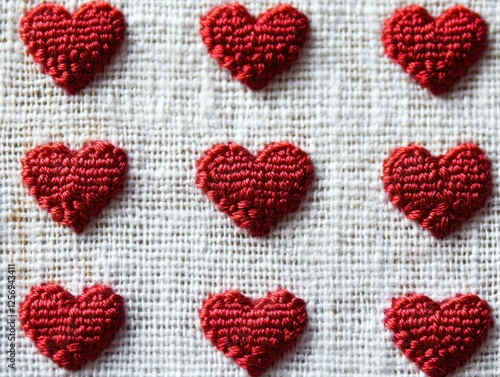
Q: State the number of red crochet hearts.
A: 9